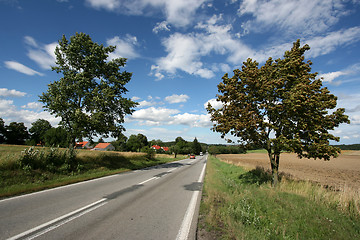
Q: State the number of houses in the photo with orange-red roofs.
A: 4